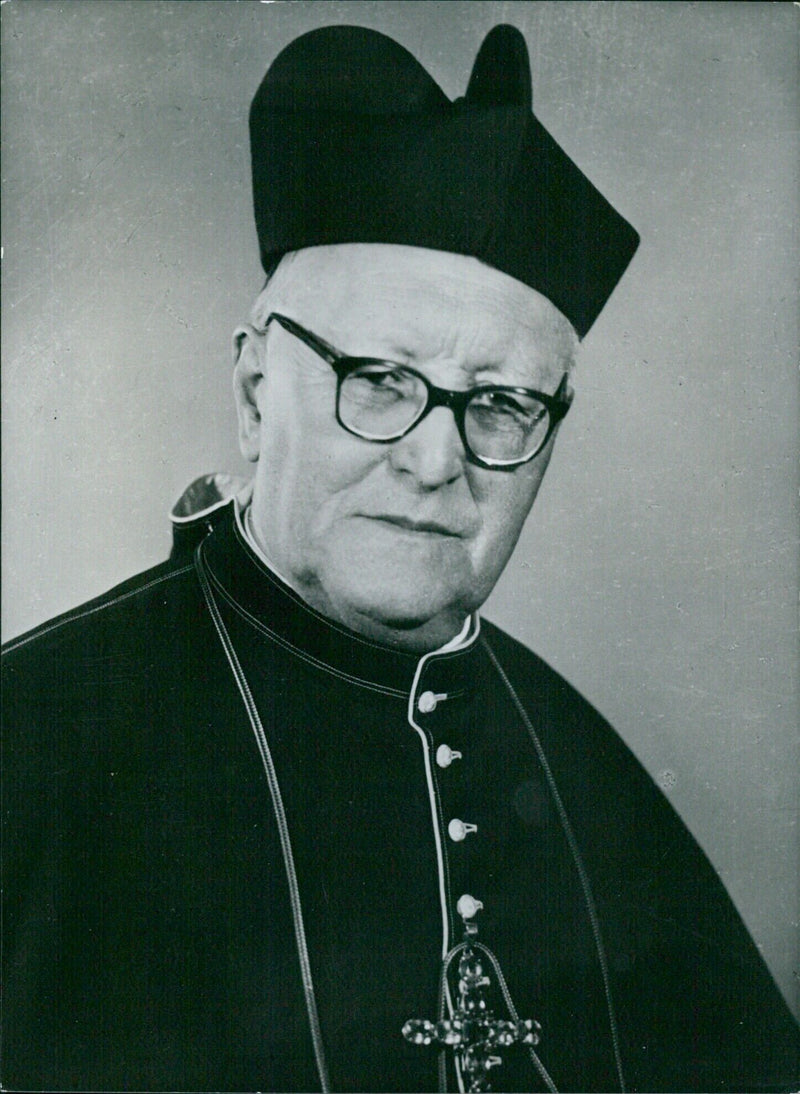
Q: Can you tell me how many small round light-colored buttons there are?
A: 4